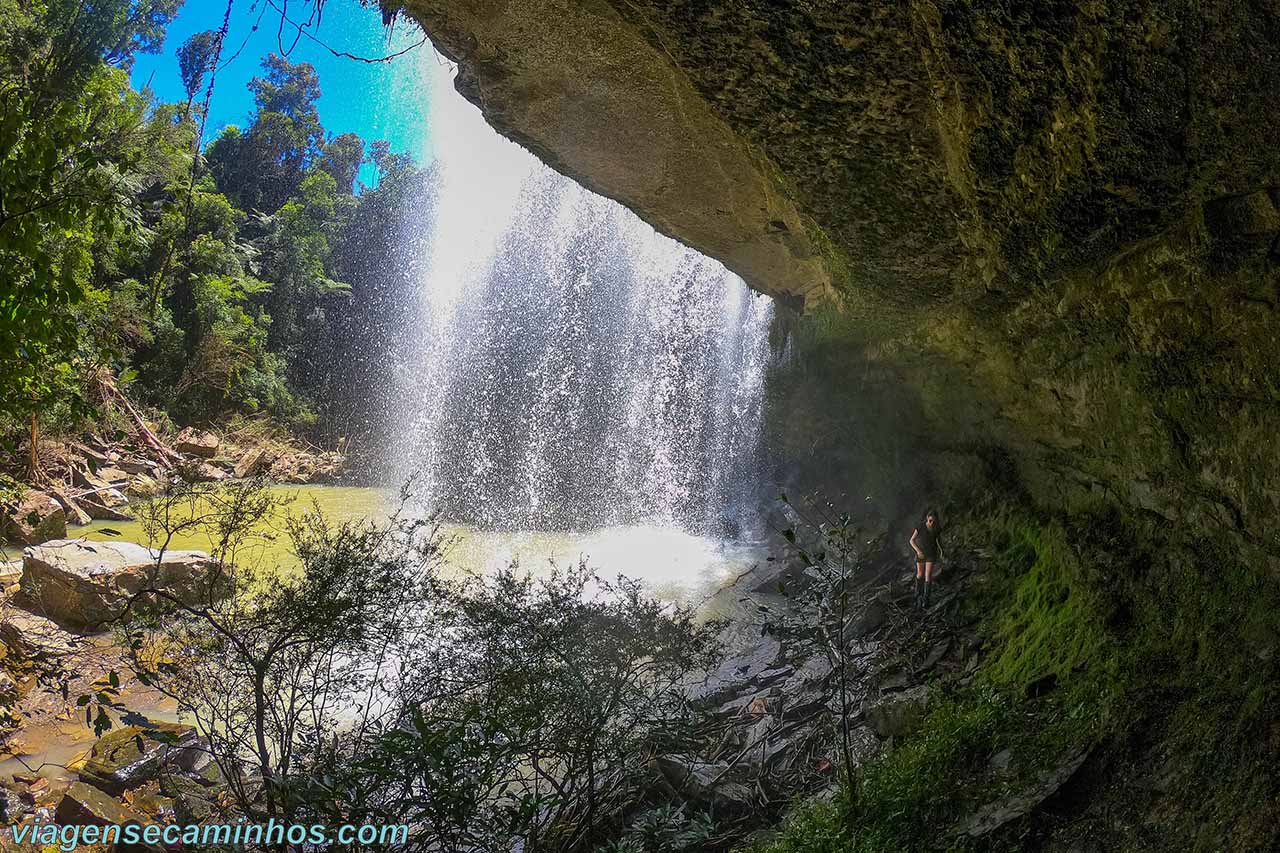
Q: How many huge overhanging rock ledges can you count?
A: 1